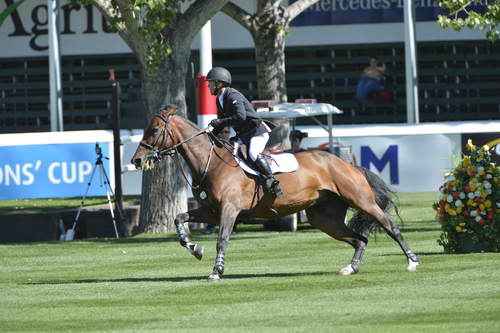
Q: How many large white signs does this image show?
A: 2